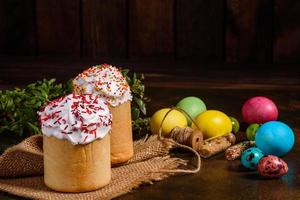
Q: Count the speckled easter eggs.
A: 2